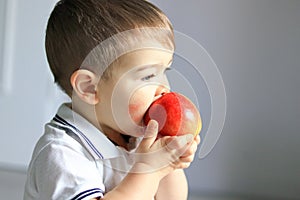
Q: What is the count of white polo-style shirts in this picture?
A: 1